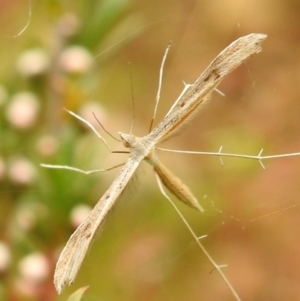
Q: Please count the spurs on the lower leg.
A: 3